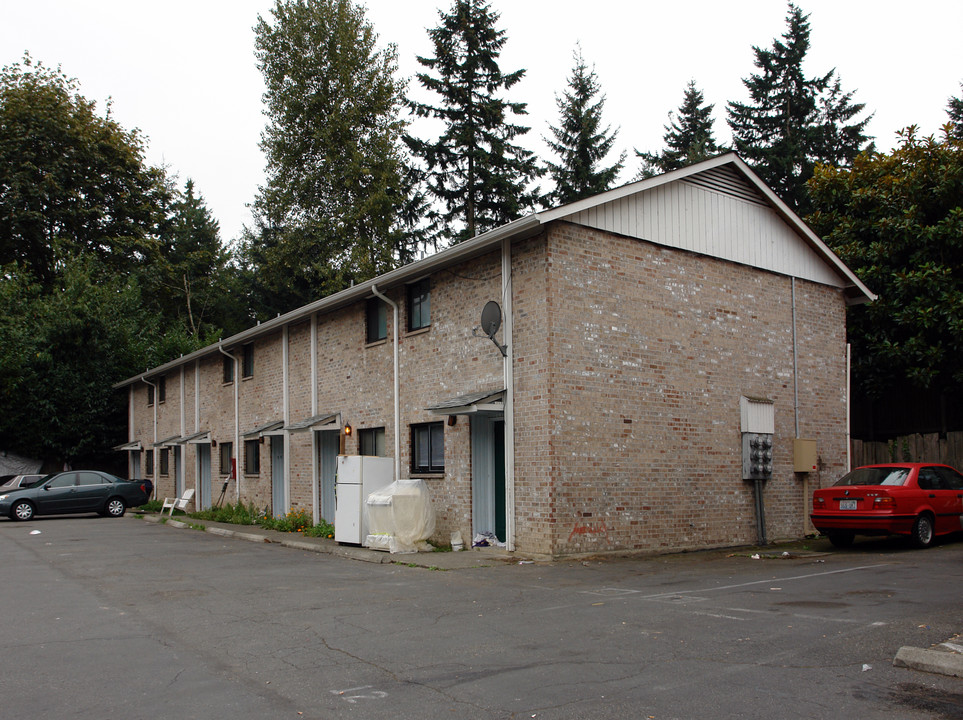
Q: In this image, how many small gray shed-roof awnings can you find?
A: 6